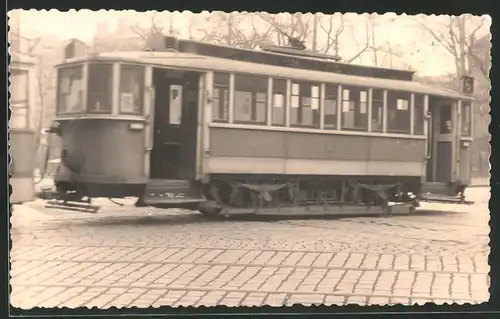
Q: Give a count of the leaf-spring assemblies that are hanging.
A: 2